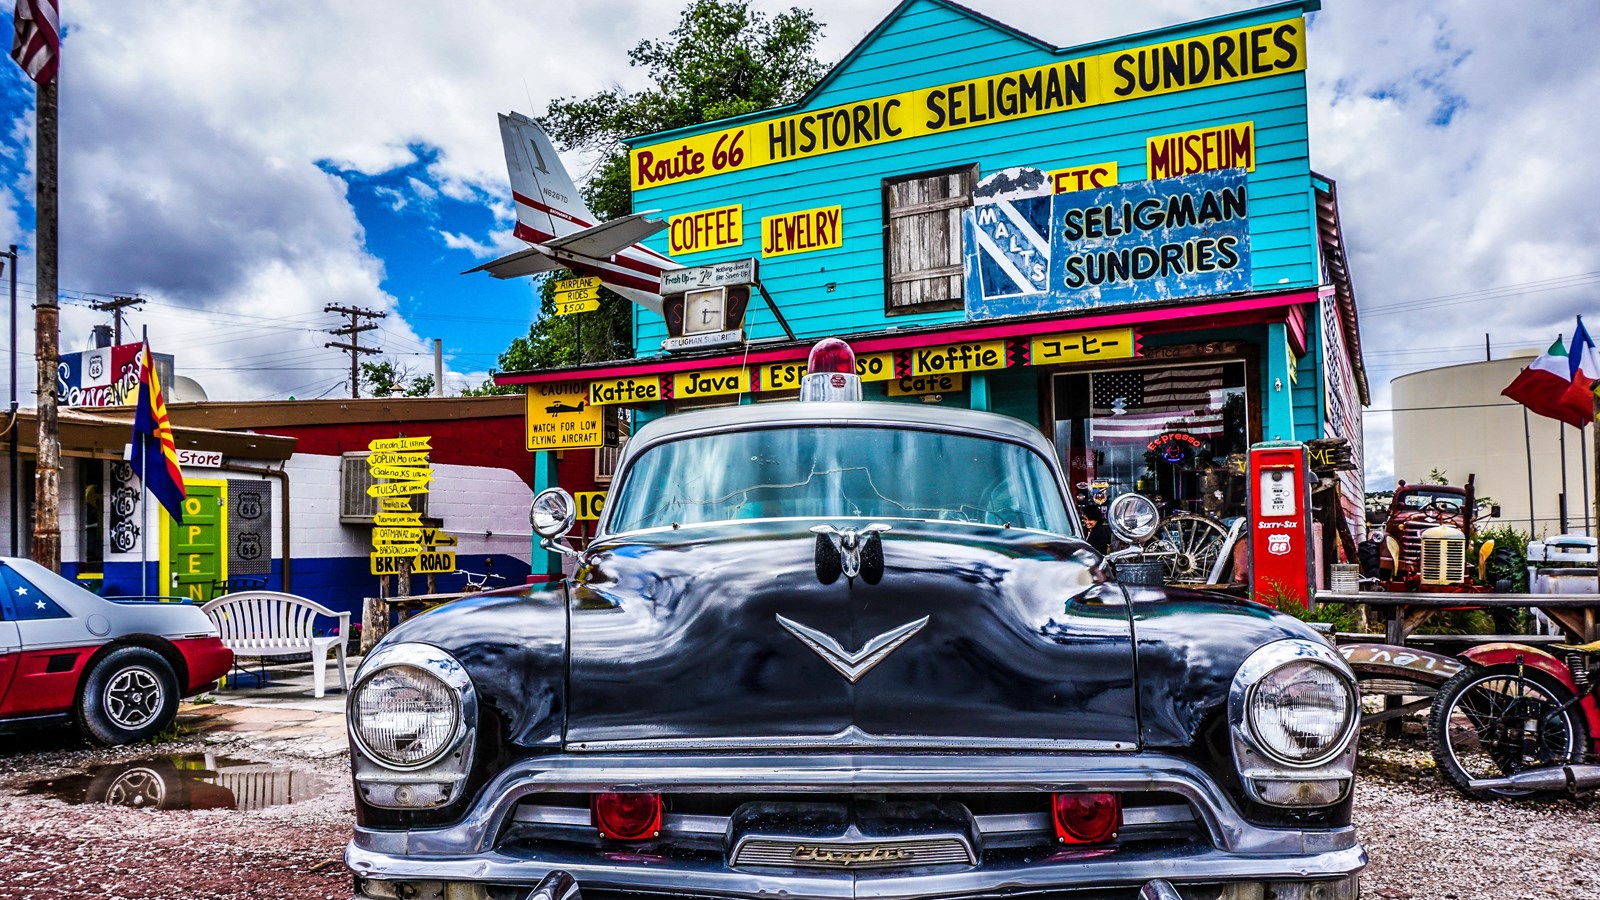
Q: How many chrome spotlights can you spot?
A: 2